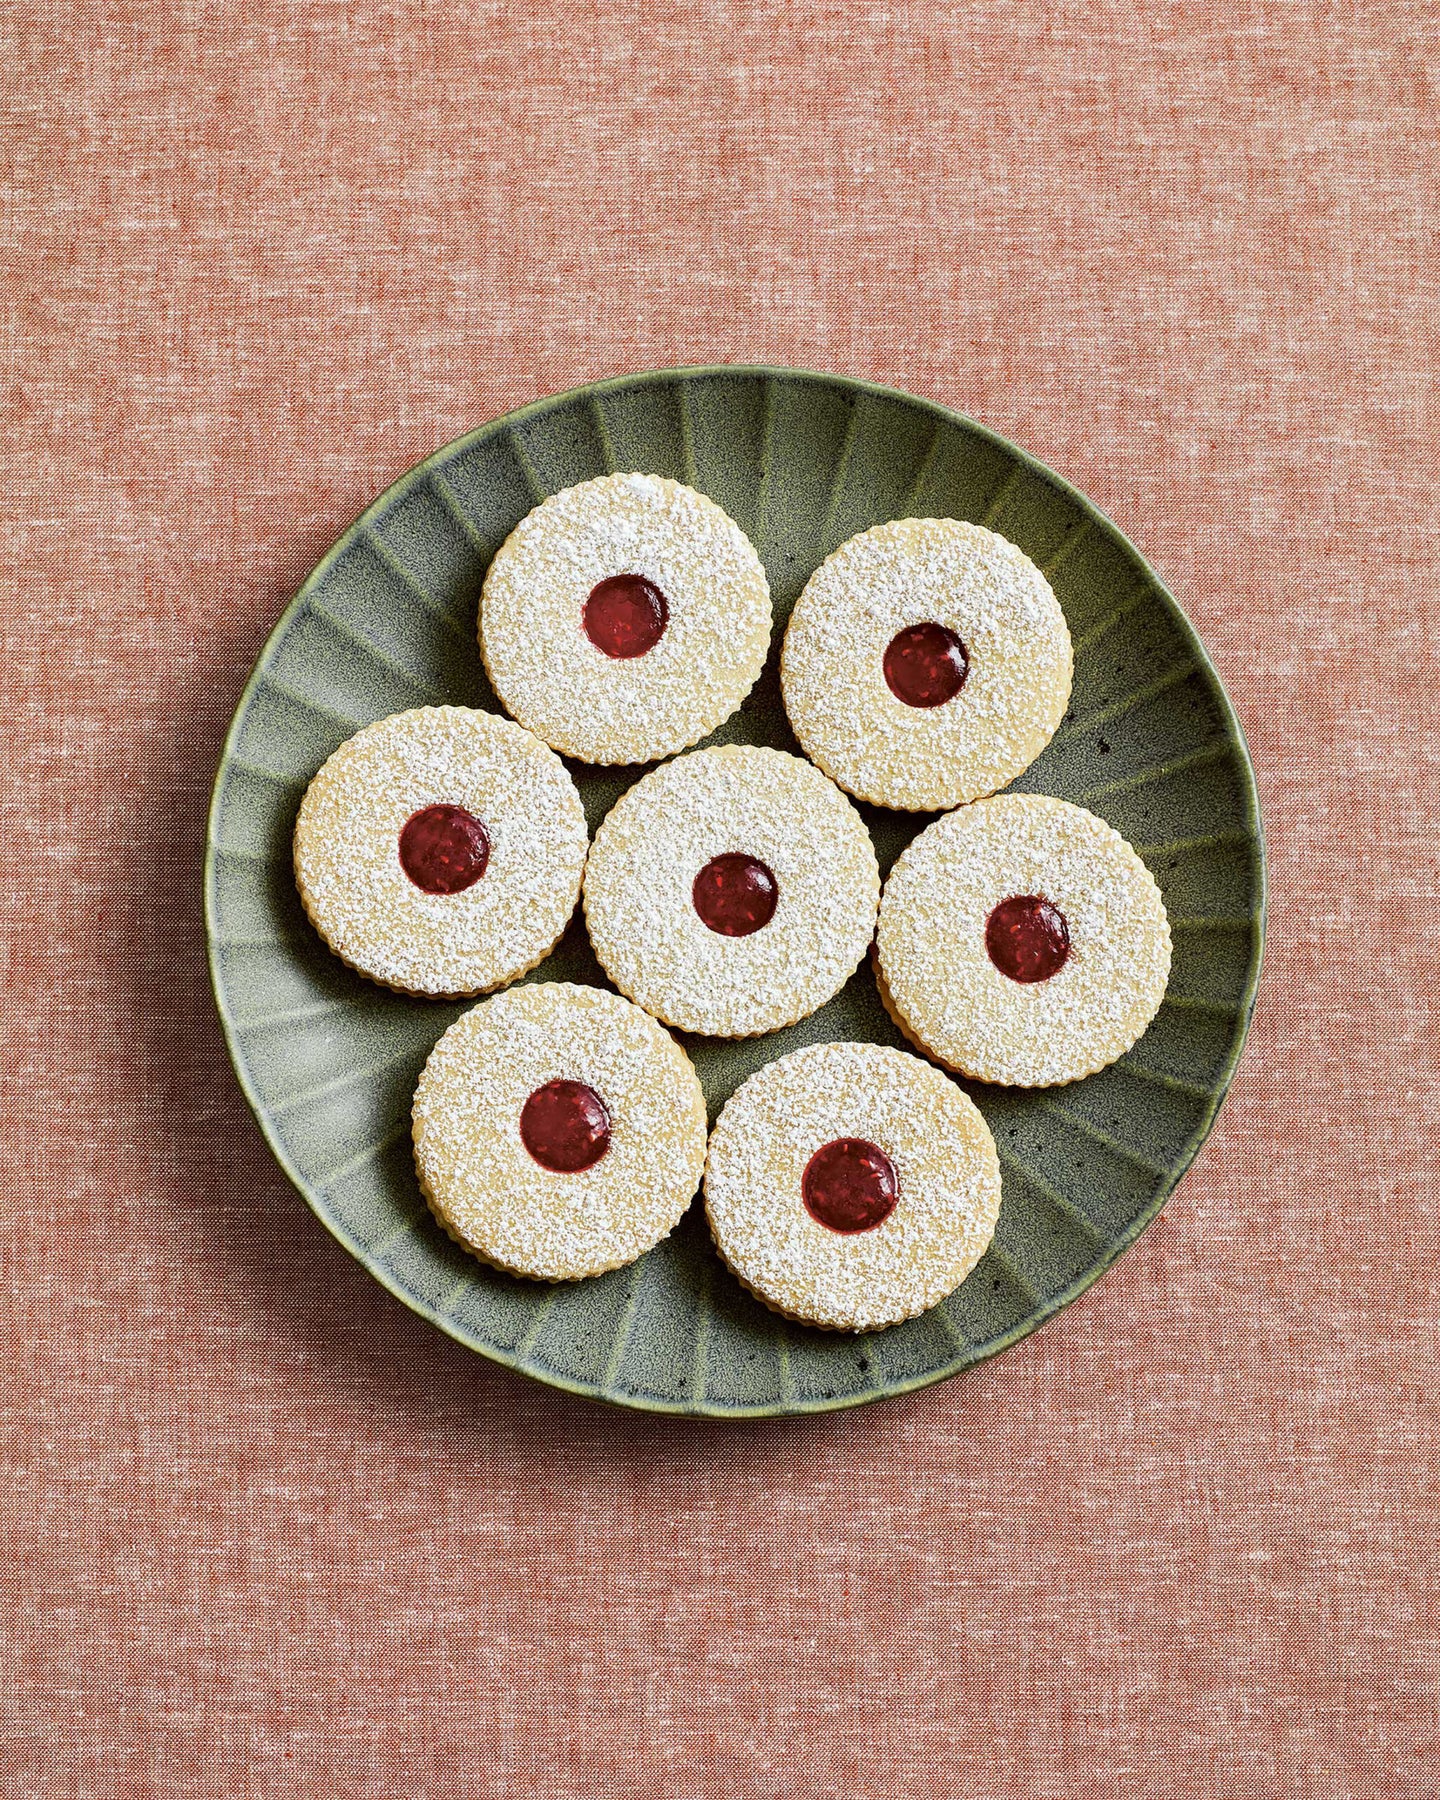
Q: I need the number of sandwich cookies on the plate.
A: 7